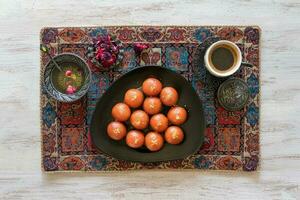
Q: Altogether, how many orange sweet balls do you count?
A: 12